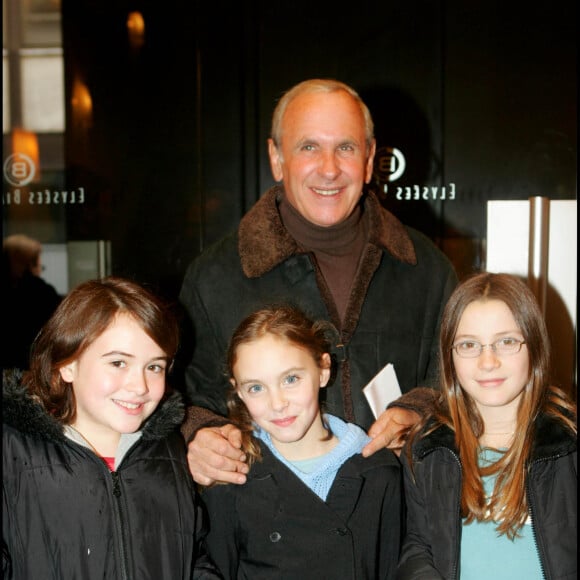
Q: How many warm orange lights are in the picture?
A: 3